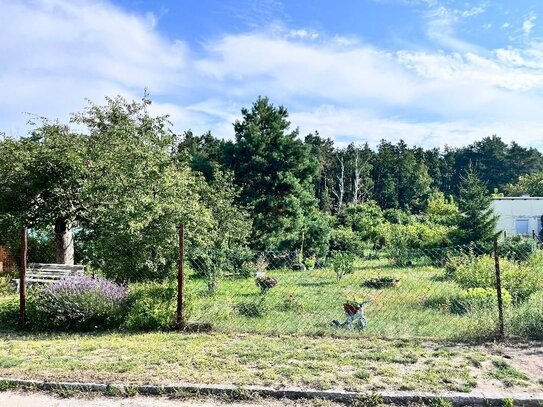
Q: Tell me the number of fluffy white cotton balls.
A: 0